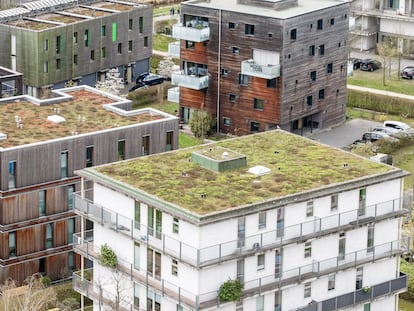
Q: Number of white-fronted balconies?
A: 5